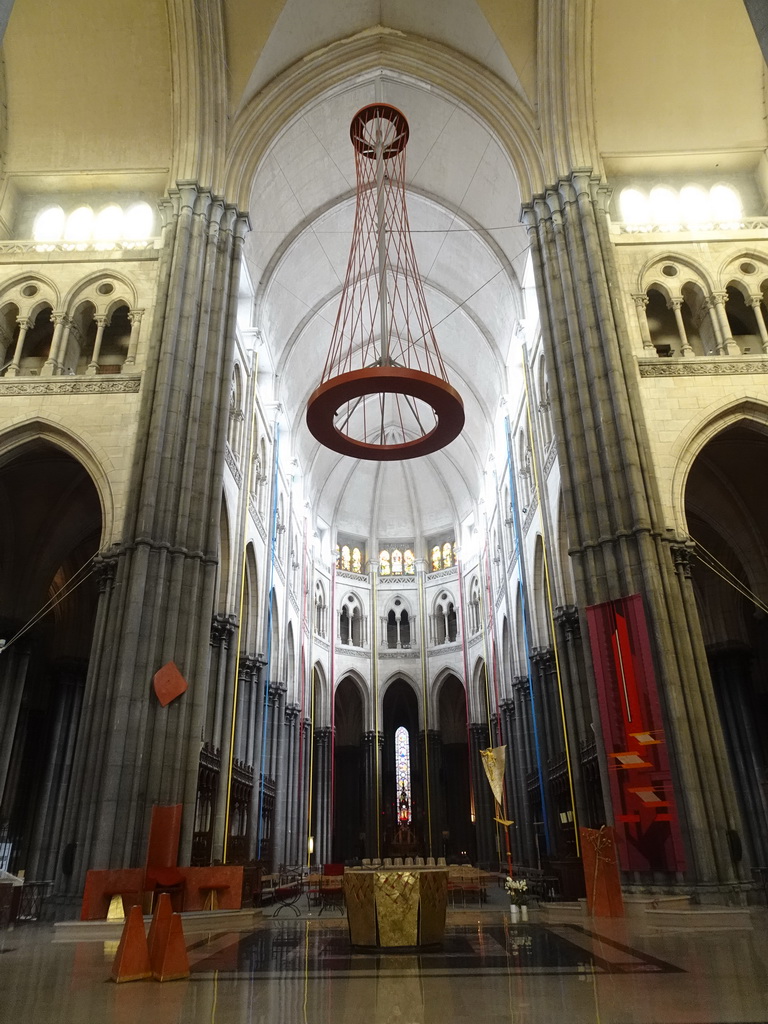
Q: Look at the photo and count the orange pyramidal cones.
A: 3